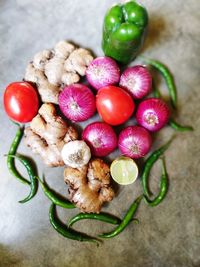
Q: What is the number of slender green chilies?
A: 10